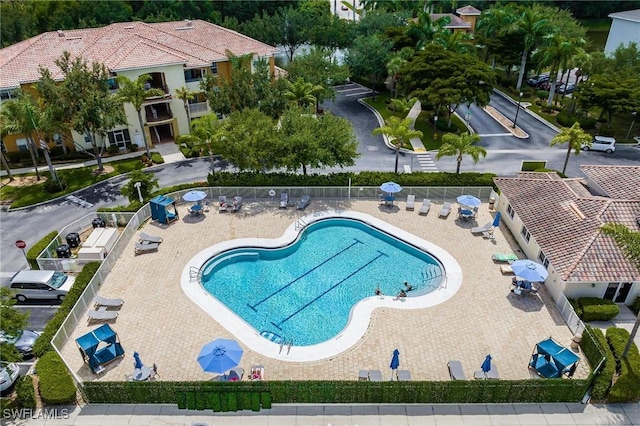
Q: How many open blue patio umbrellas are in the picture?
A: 5